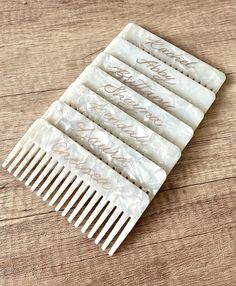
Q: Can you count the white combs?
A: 7